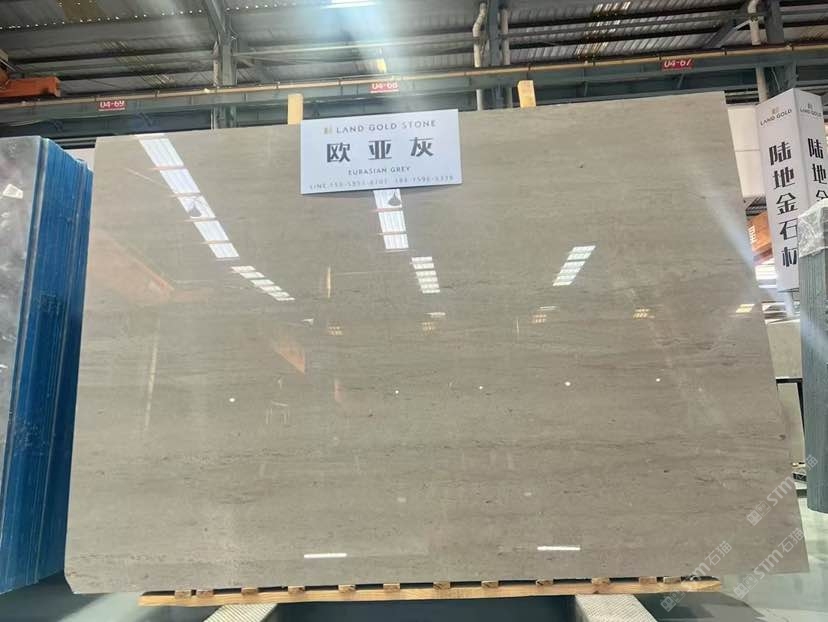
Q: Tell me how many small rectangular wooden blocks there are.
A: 12